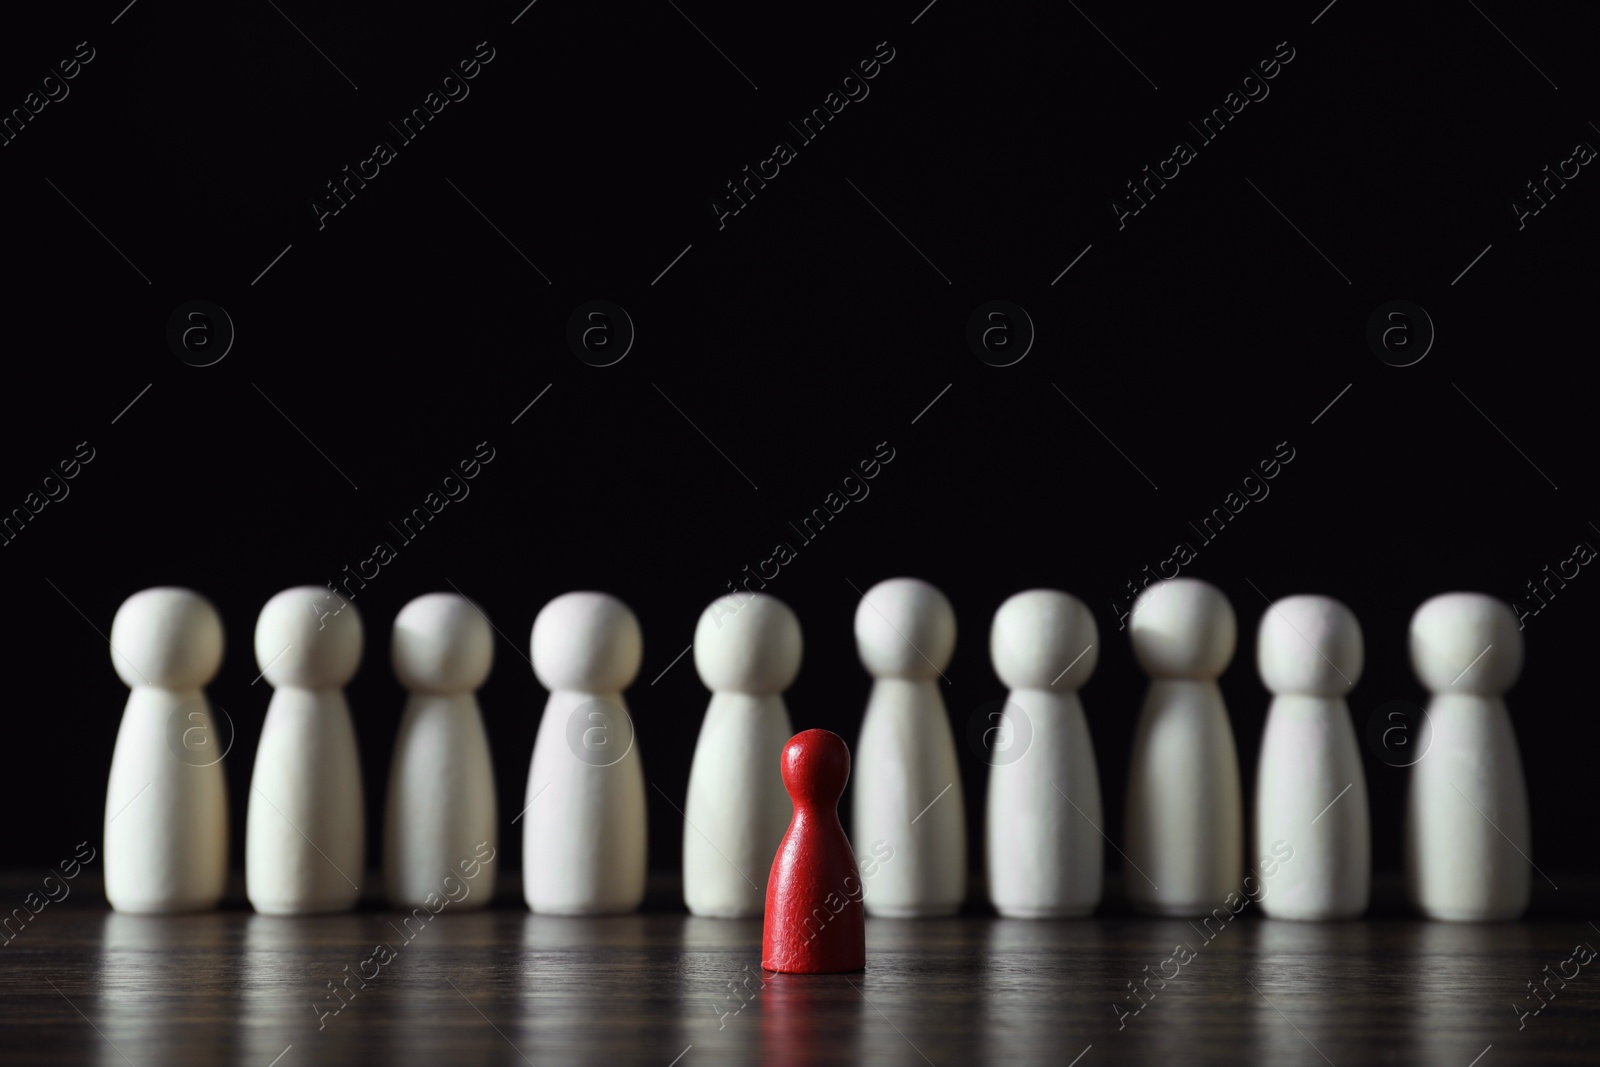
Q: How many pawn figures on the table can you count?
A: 11